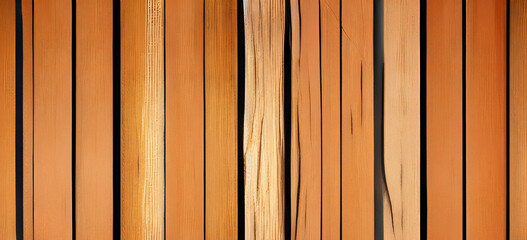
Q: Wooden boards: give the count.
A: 15